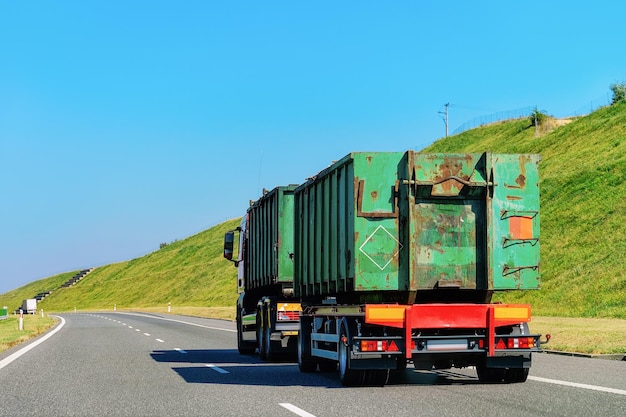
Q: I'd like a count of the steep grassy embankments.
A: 1